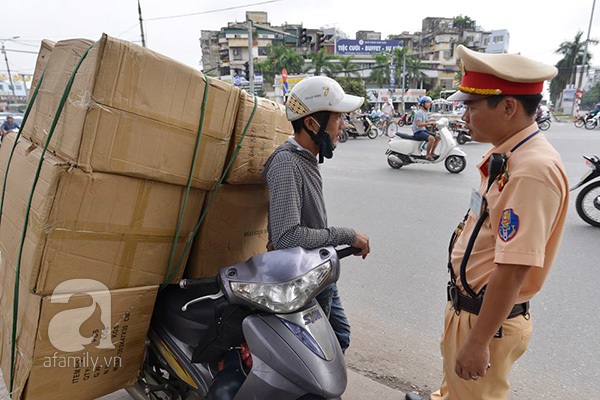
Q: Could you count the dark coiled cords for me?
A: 1